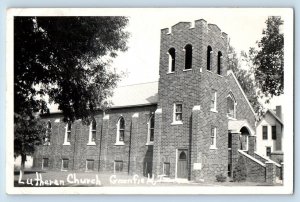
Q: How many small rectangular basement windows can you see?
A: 5